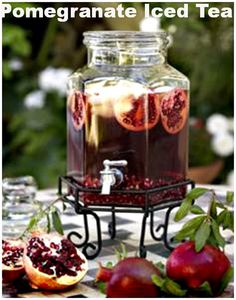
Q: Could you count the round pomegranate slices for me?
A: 3